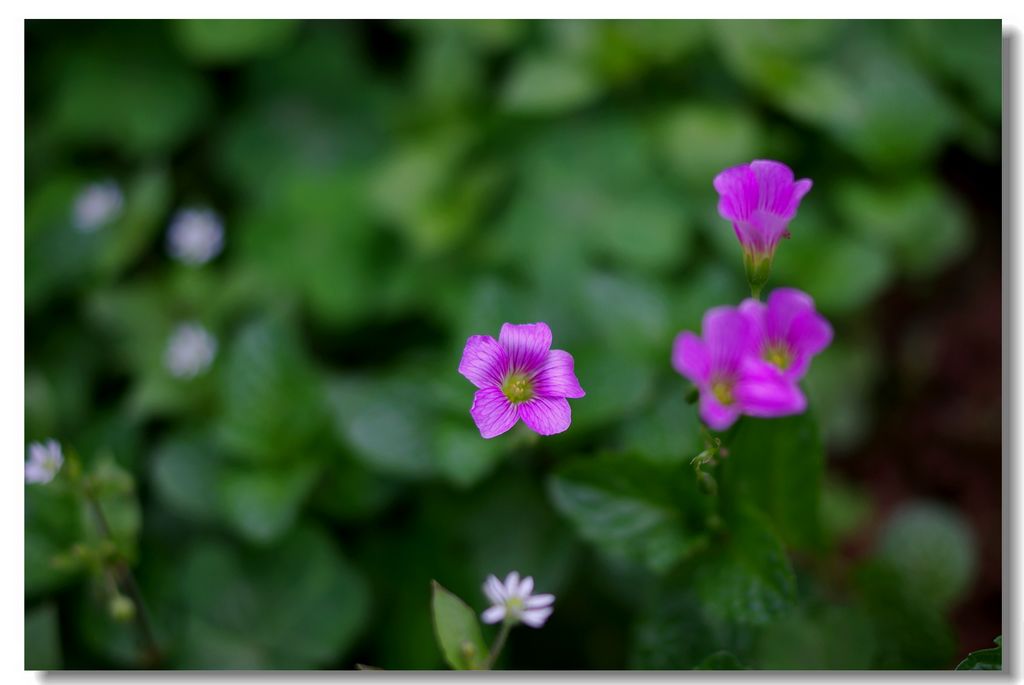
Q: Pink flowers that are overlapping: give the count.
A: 2